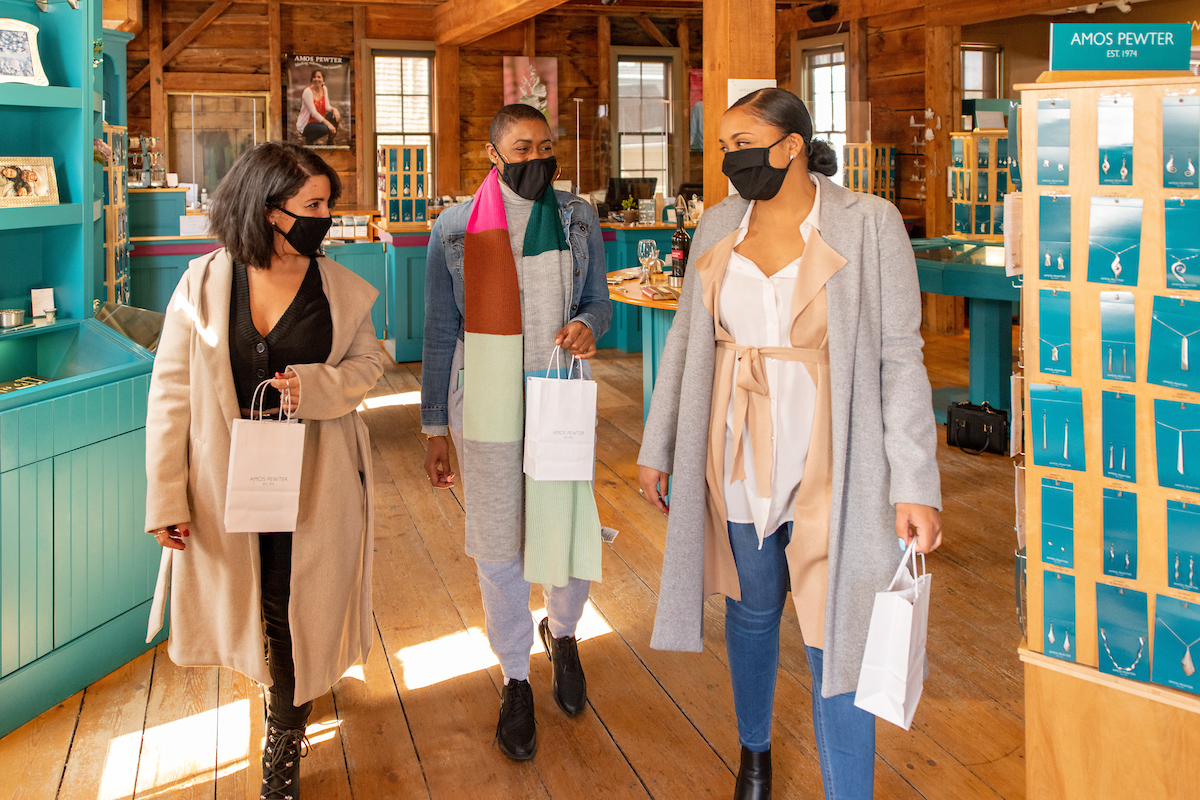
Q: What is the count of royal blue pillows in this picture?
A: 0